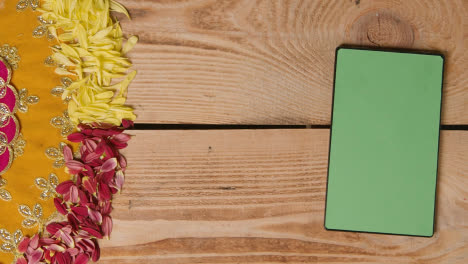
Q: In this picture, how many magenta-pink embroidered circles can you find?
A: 4